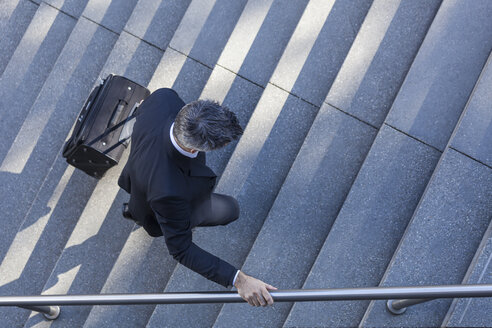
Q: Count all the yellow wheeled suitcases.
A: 0